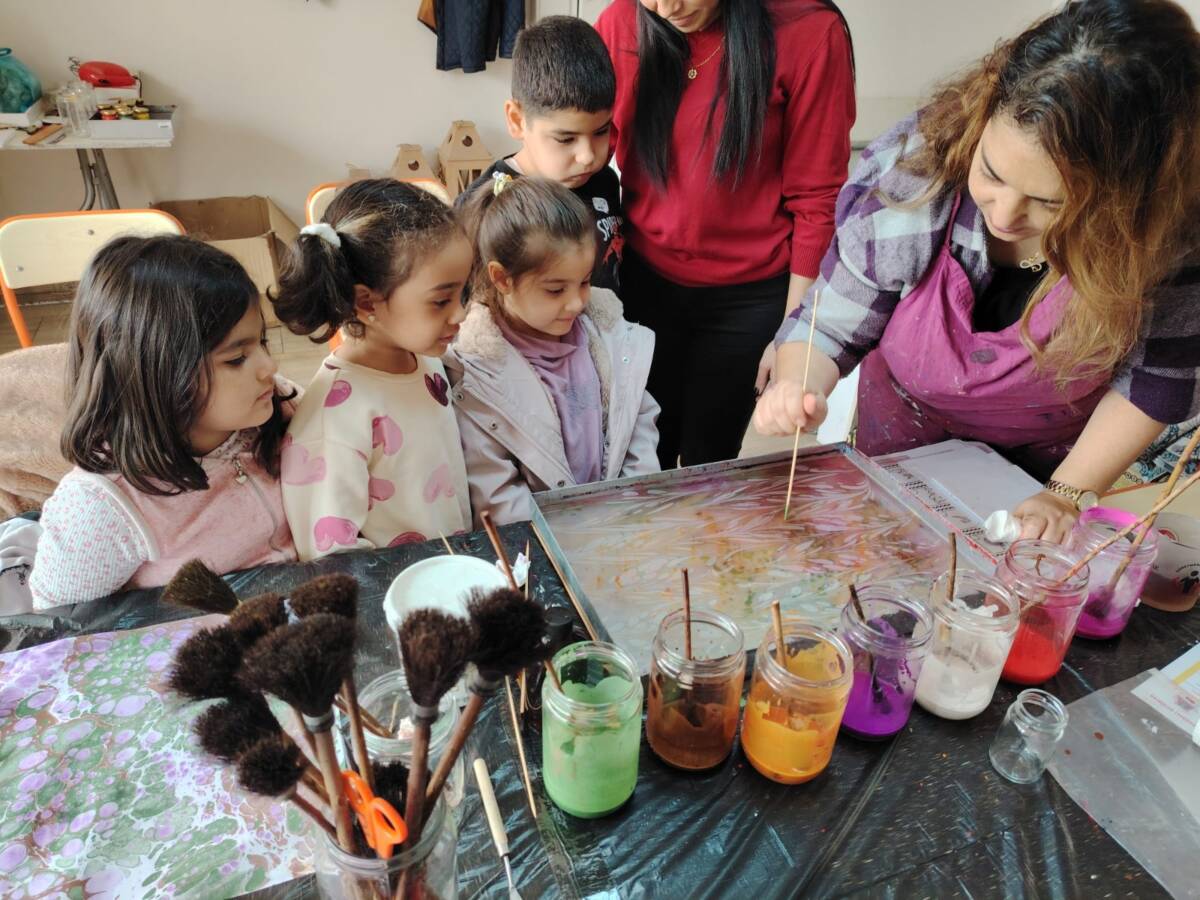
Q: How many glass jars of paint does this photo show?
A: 7